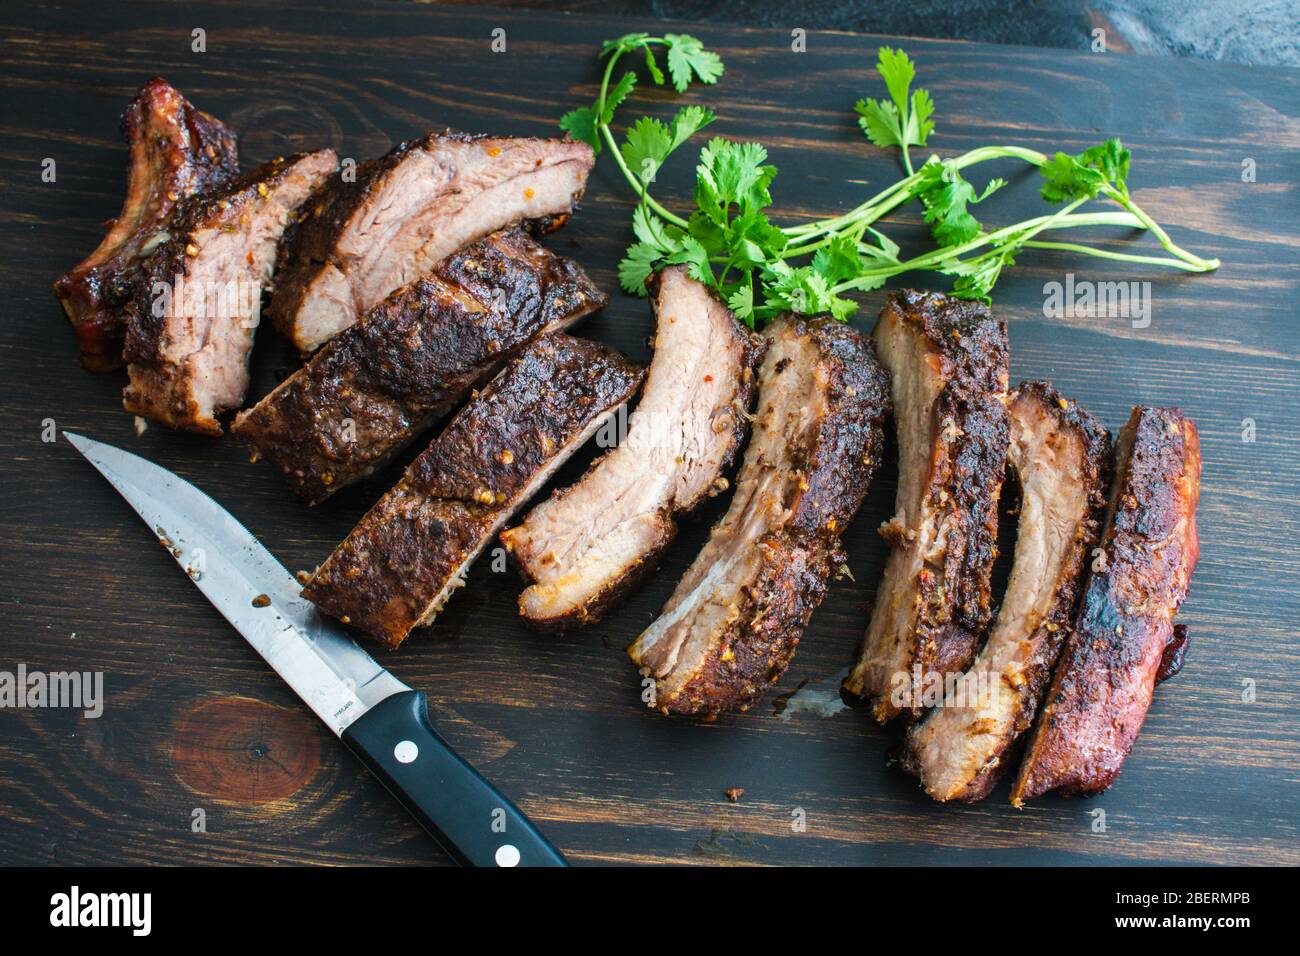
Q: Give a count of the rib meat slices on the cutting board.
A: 10